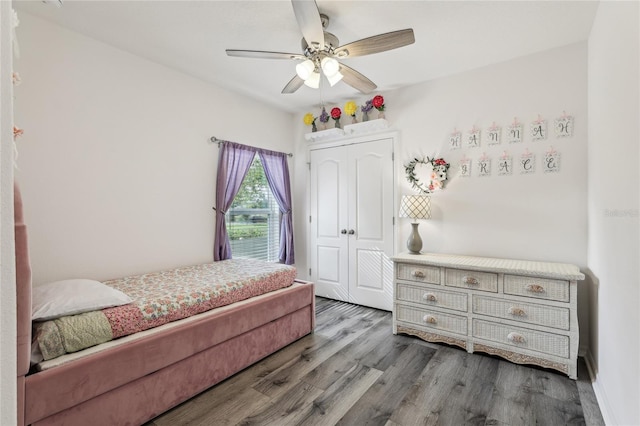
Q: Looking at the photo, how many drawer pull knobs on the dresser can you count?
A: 7